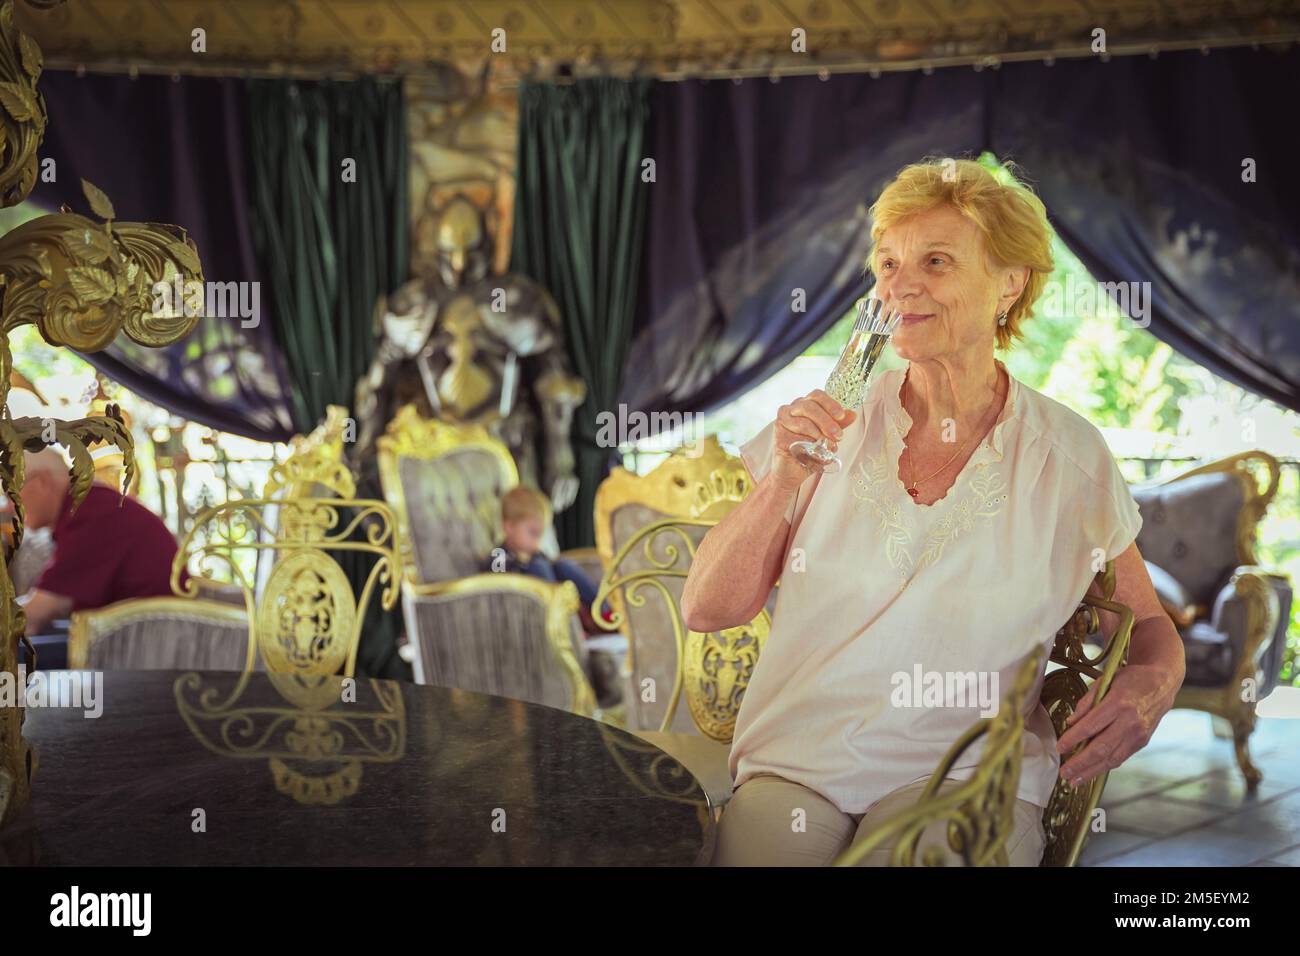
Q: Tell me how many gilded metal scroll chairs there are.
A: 4